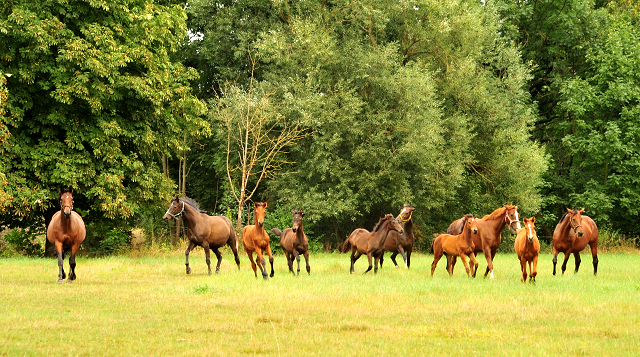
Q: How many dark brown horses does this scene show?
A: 4